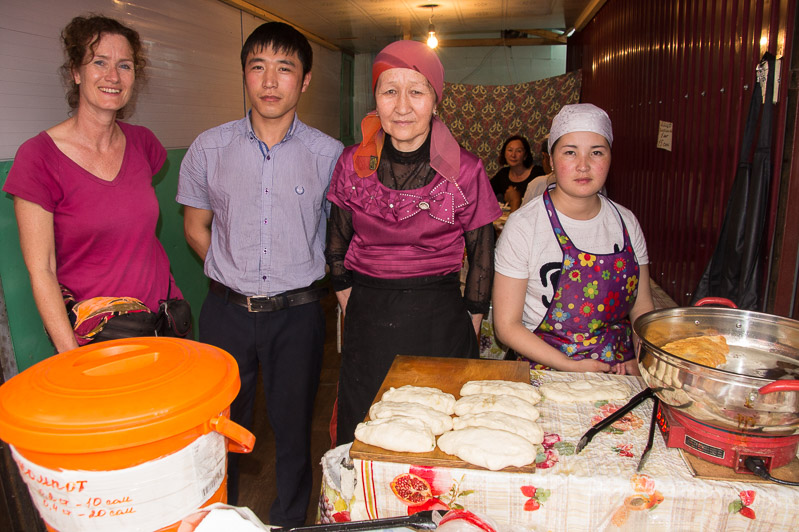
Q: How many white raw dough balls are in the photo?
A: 8